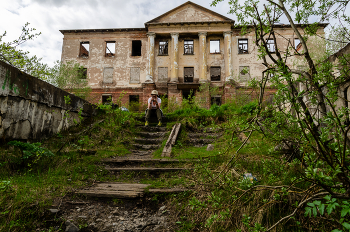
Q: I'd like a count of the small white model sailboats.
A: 0